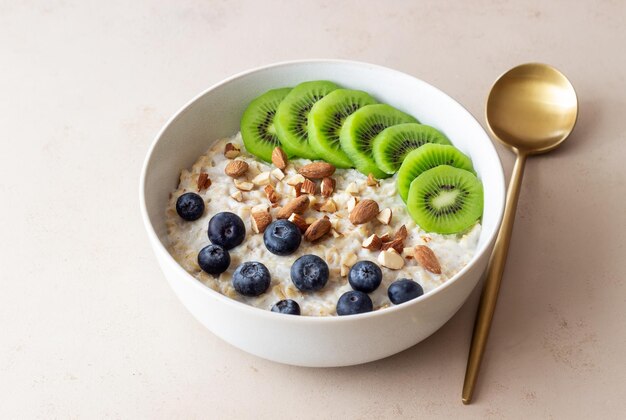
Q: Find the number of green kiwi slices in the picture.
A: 7